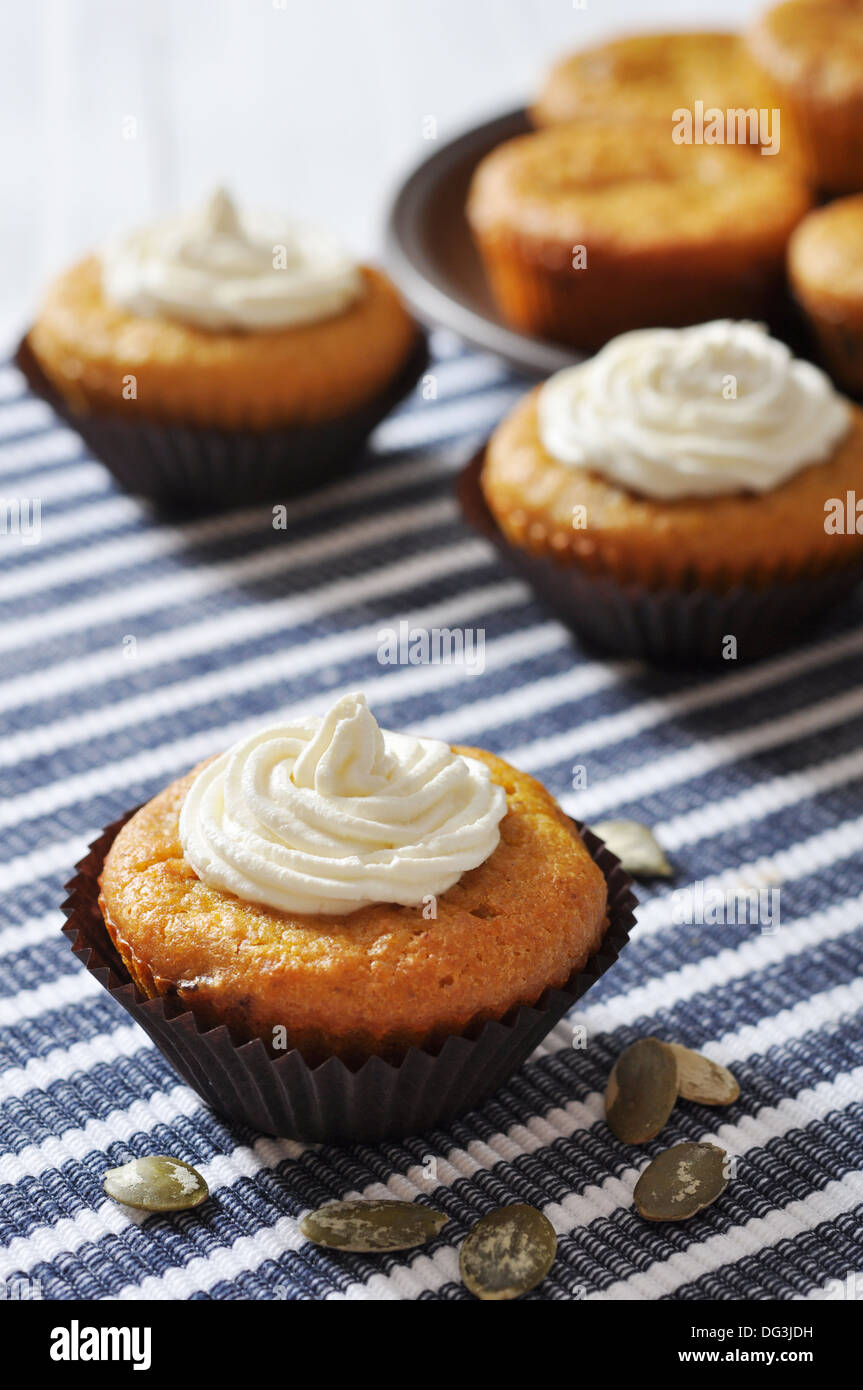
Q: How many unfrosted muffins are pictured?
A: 4